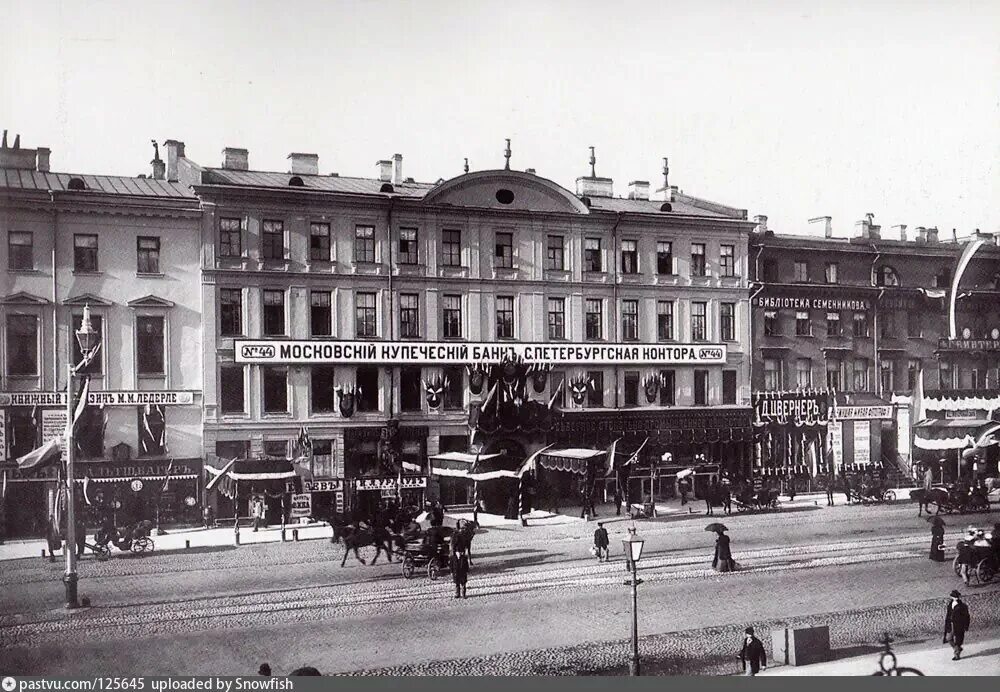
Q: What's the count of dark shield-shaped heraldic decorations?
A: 7